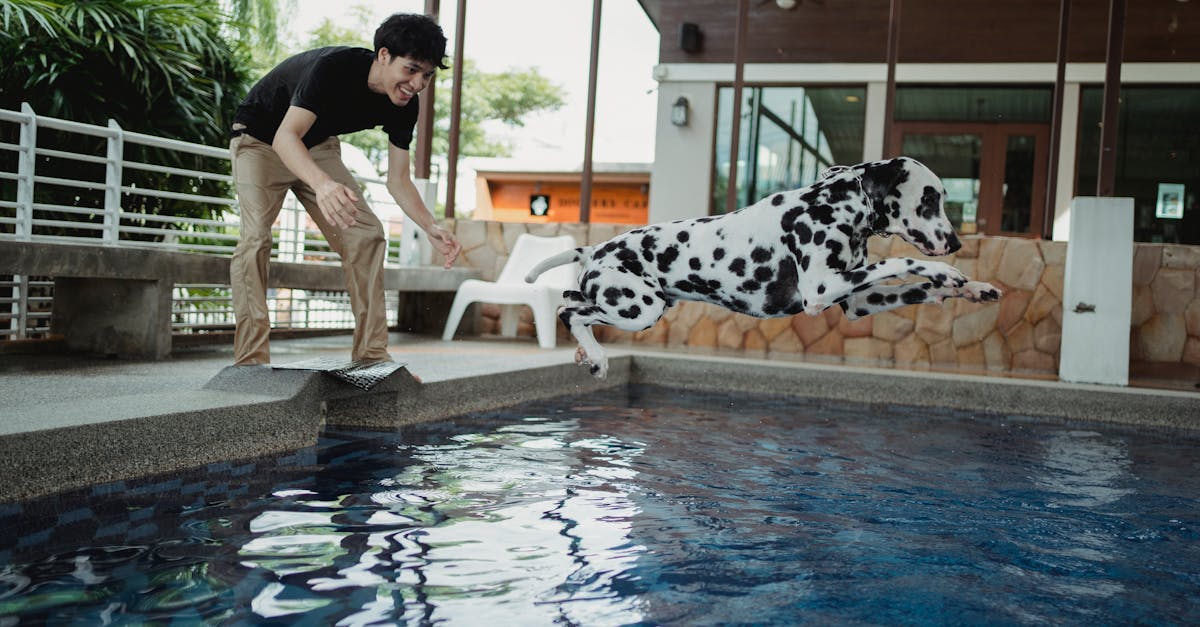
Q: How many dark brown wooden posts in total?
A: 7